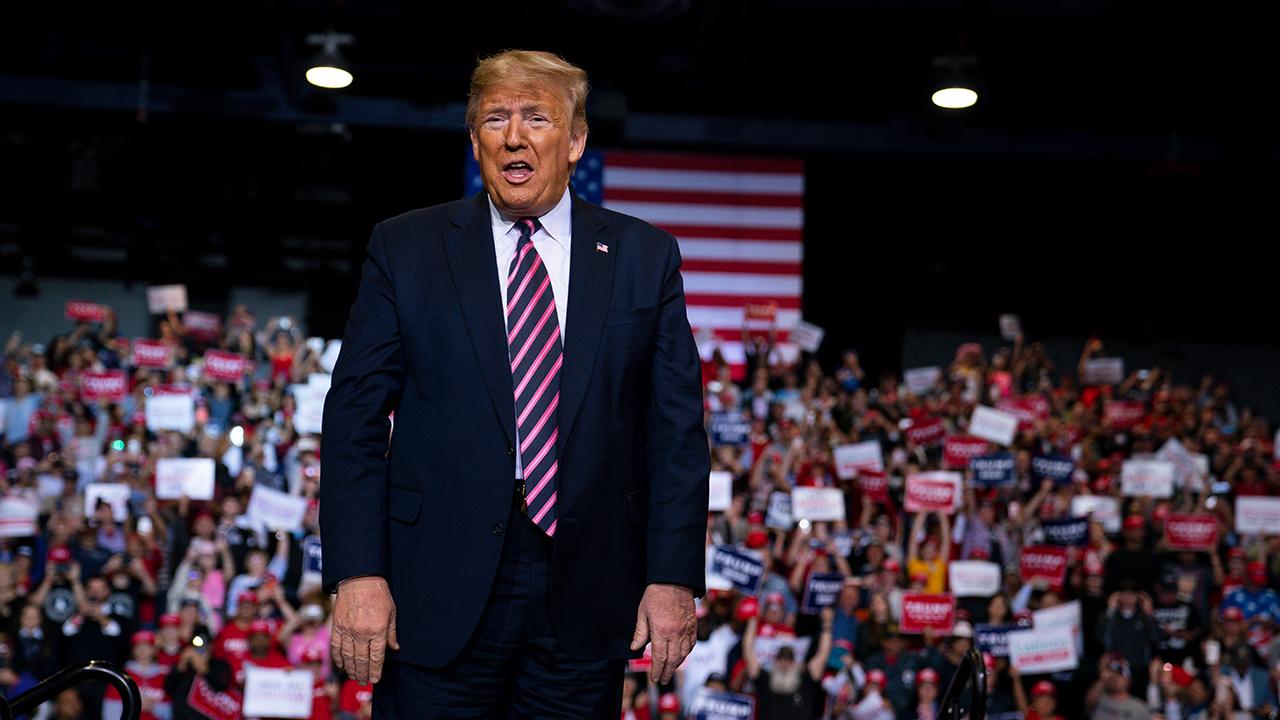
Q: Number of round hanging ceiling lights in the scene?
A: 2